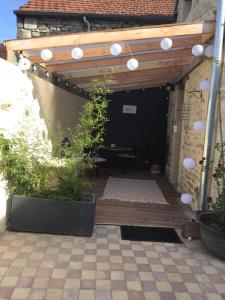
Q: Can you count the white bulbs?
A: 12